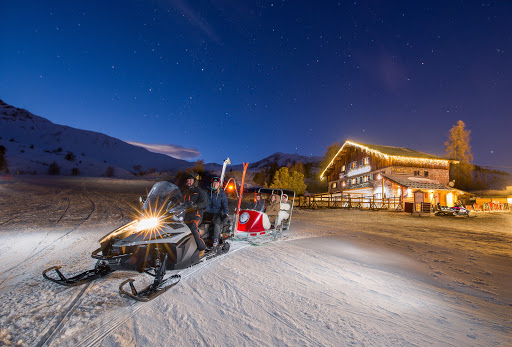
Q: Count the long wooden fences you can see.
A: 1